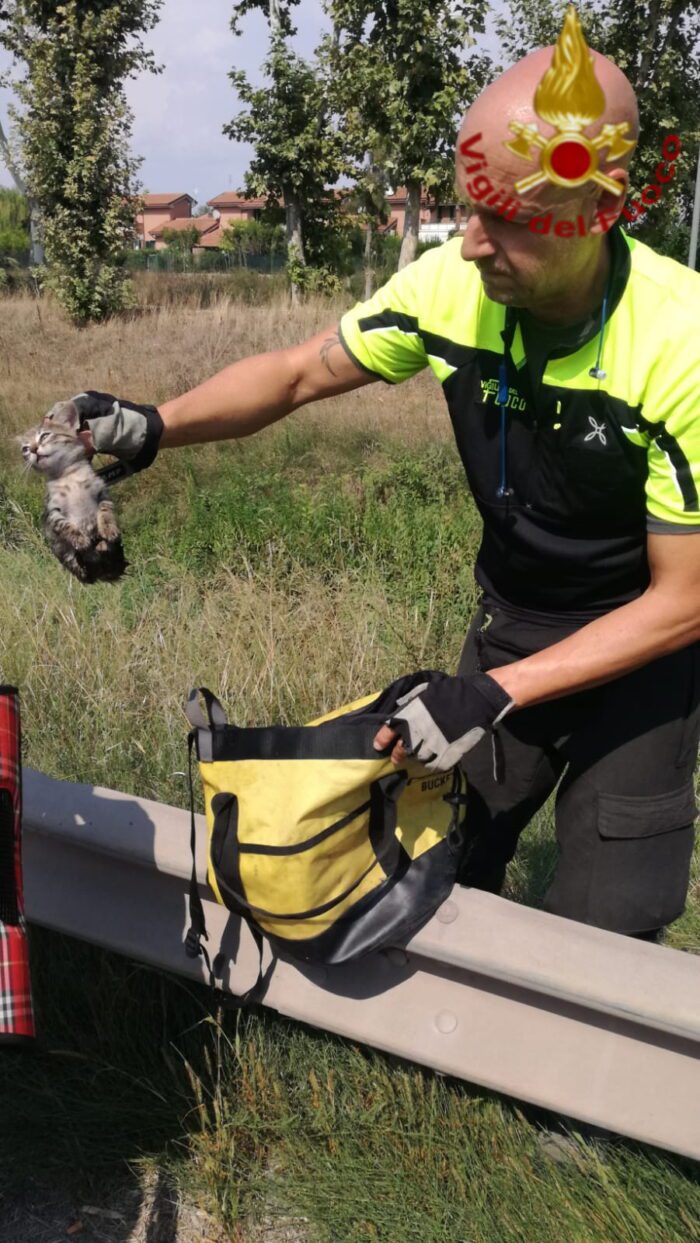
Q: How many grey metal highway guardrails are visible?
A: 1